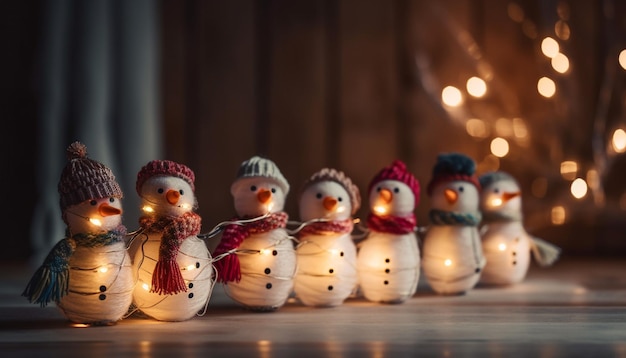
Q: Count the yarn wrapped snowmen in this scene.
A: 7